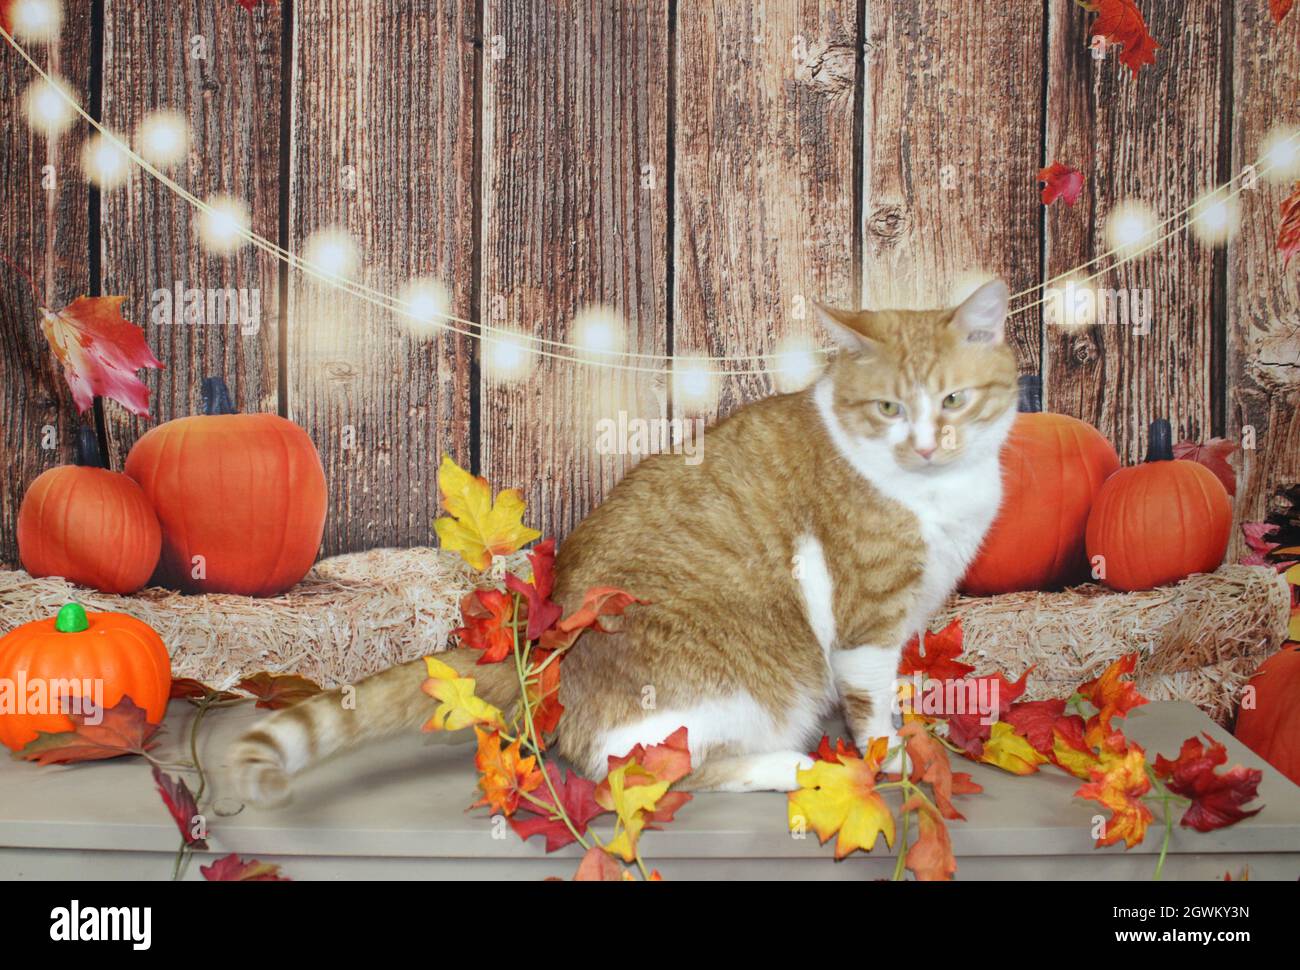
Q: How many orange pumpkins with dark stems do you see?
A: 4